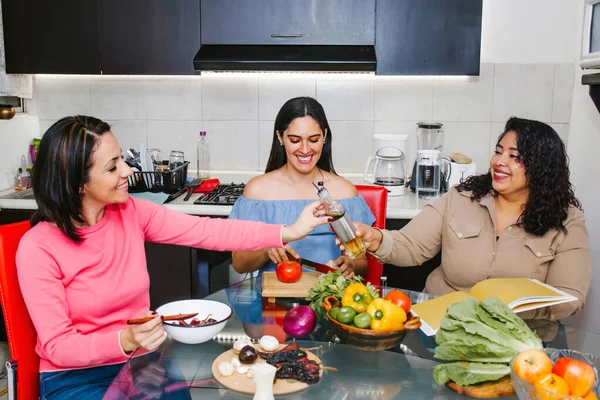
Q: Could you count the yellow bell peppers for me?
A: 2